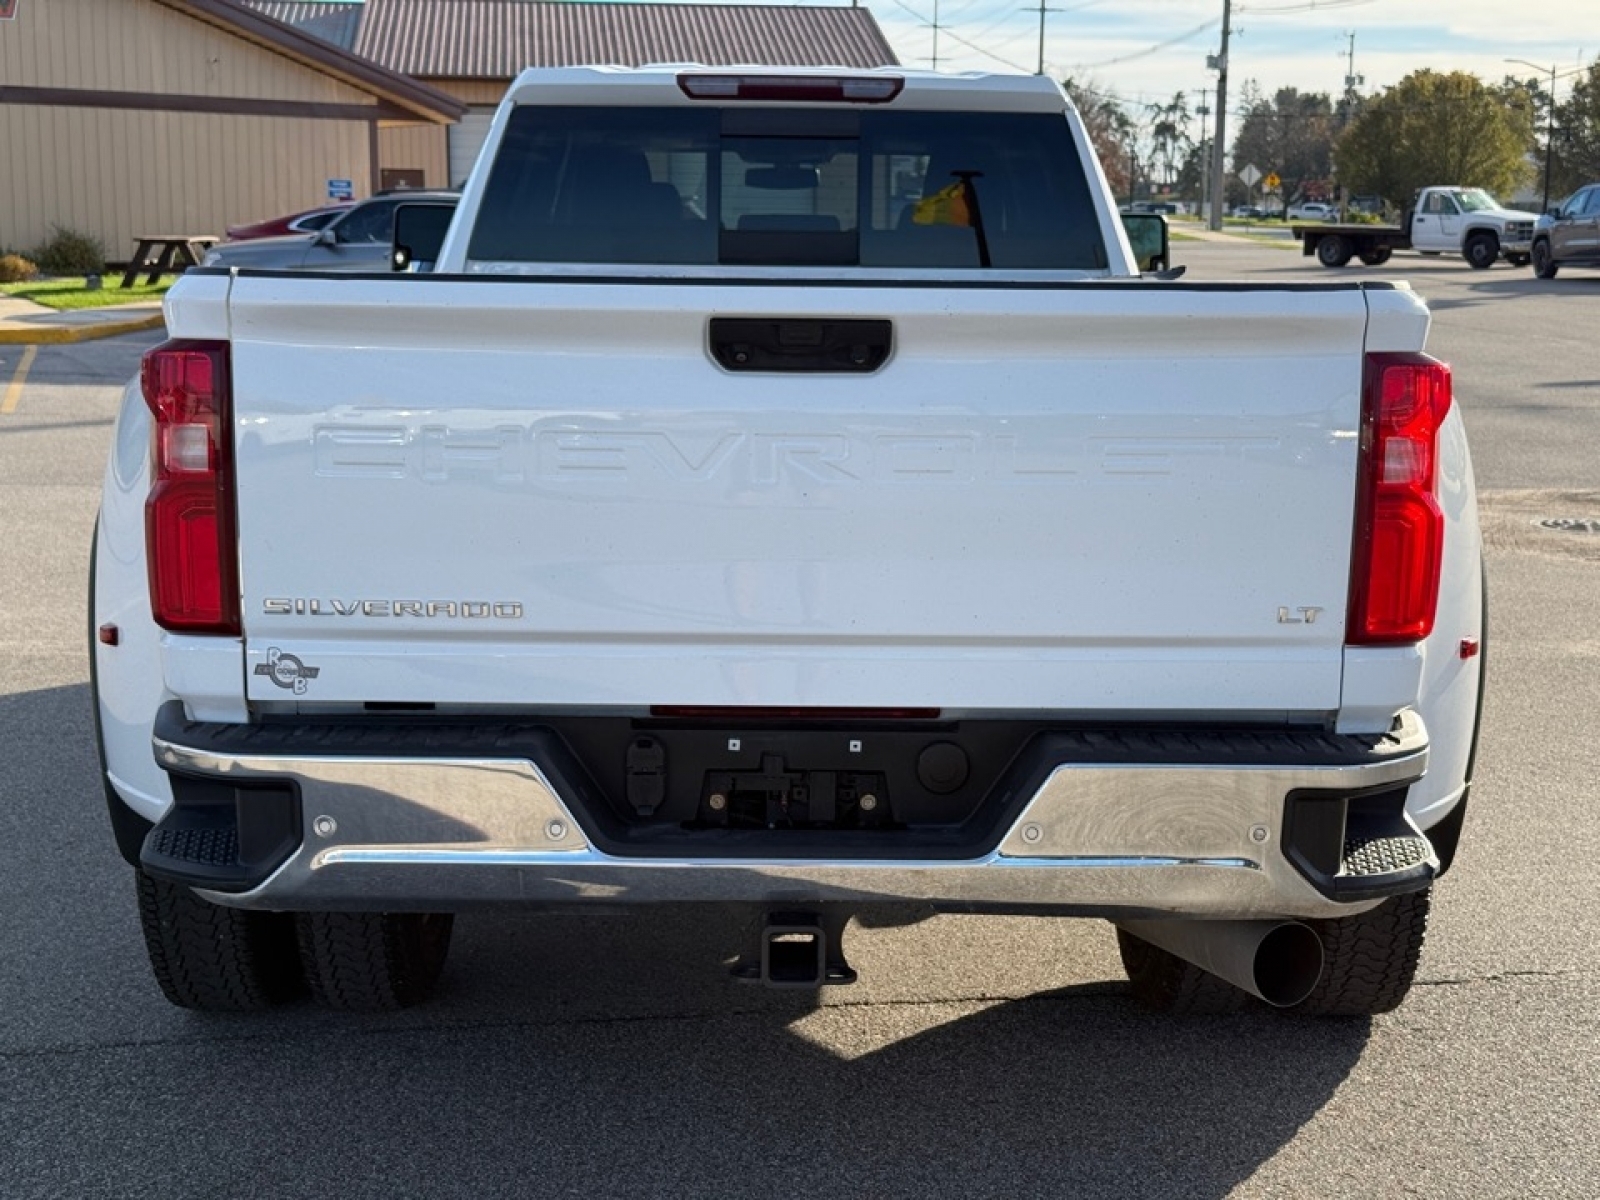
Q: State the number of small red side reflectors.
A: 2